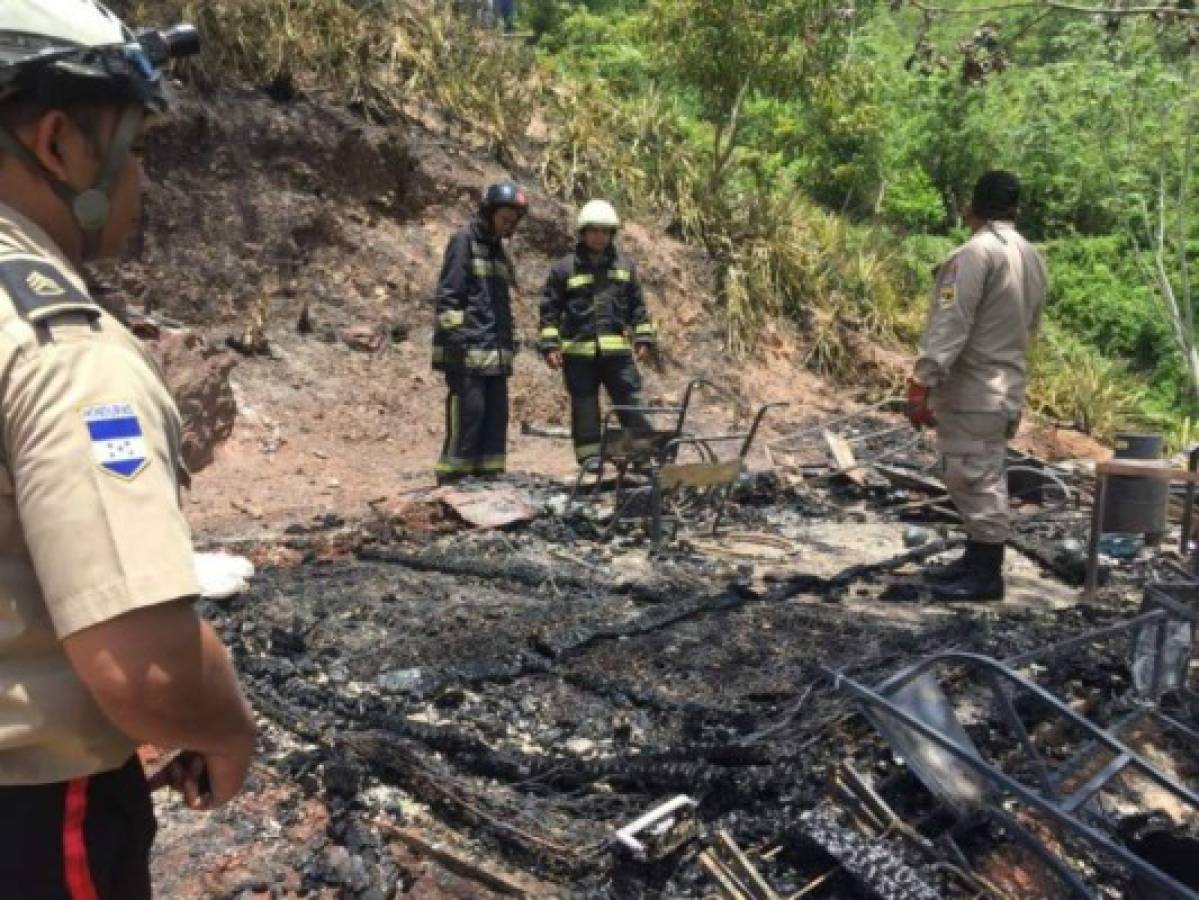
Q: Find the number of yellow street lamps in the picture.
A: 0